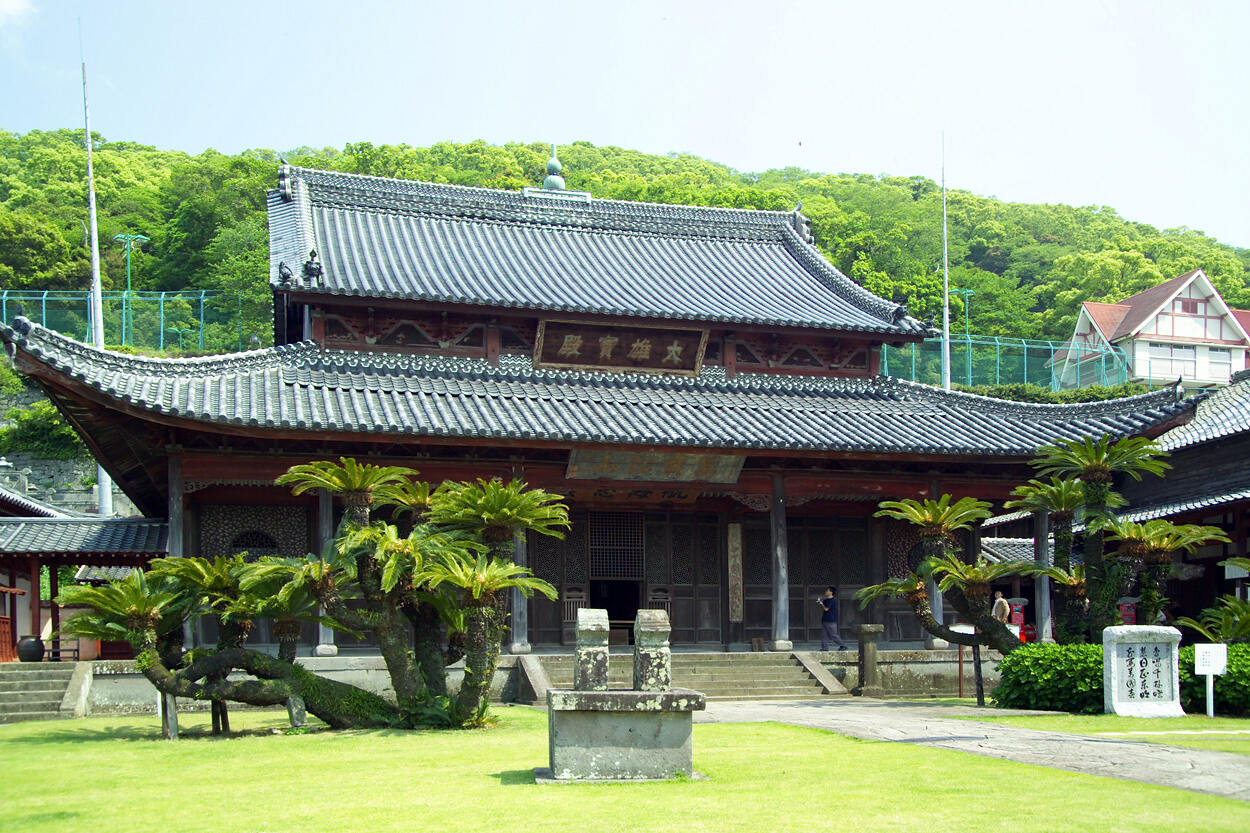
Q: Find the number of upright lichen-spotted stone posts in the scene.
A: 2